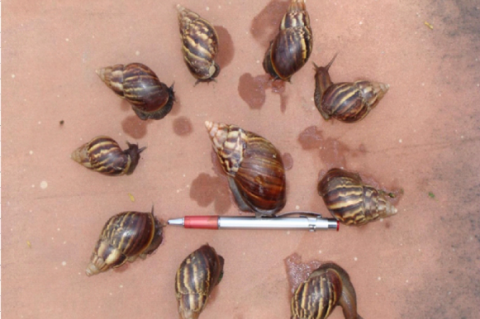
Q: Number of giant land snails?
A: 10